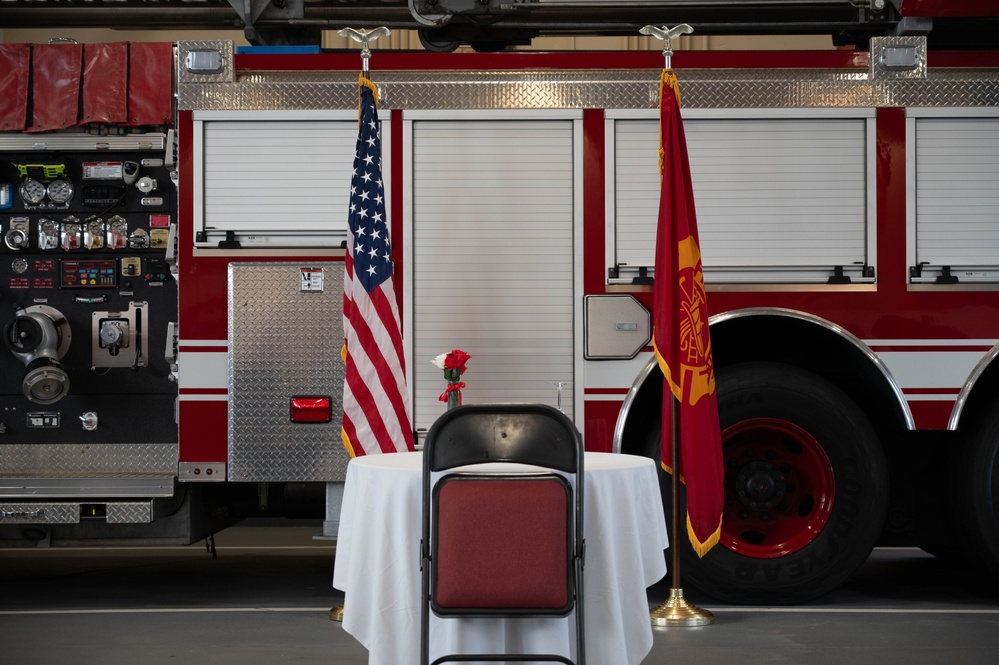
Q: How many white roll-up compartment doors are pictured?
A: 4